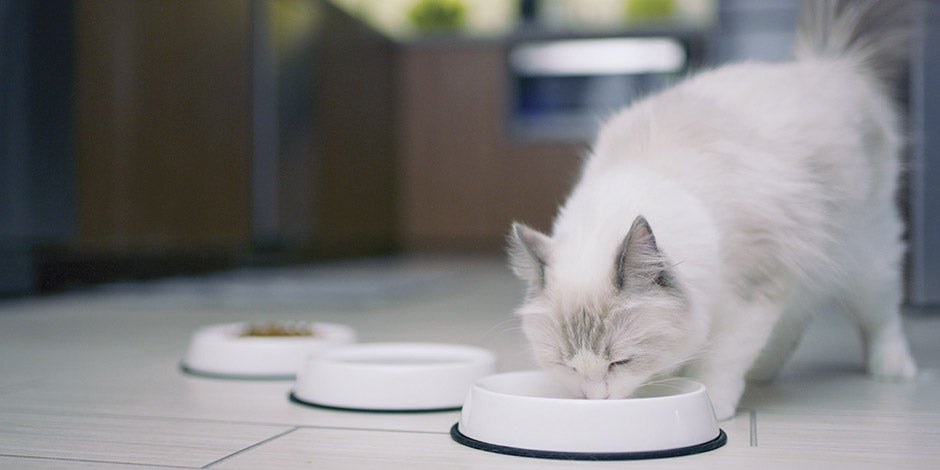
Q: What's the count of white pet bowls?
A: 3